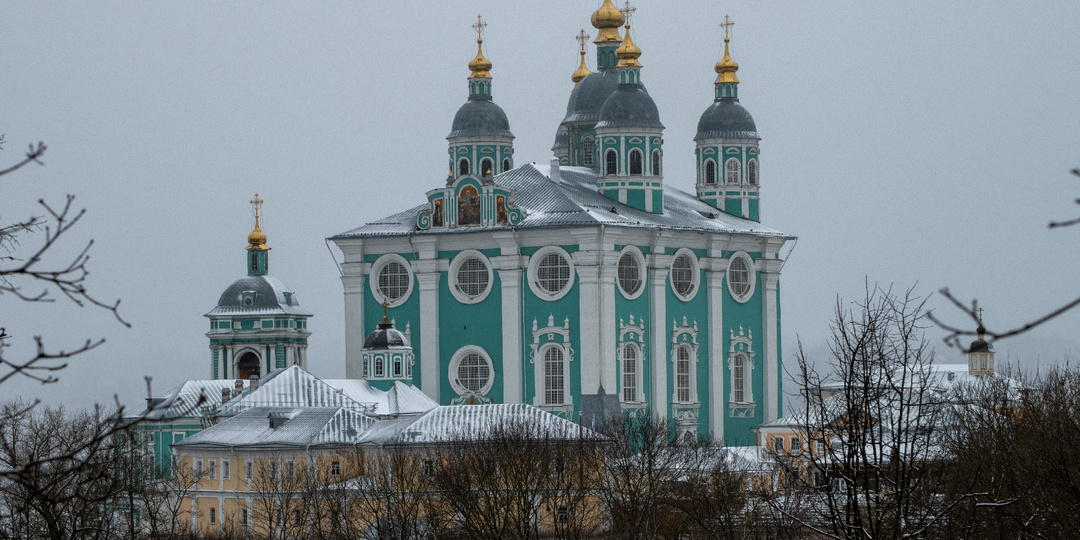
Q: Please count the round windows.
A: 7